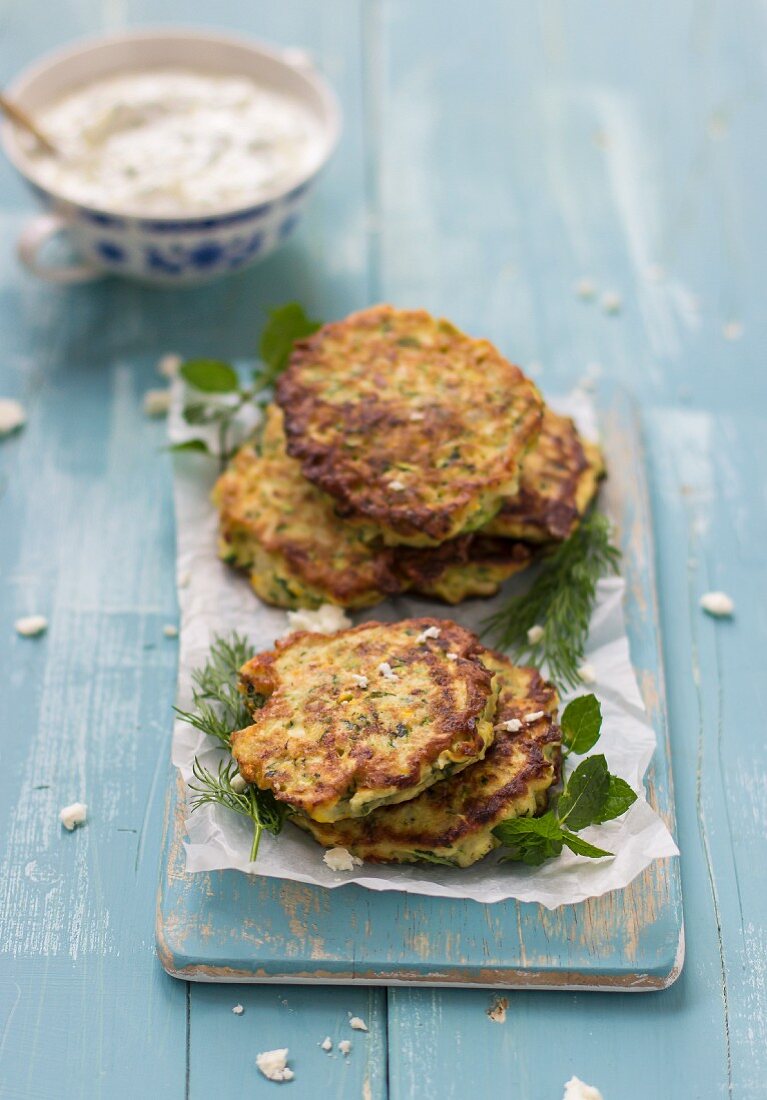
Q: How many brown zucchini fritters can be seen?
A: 6